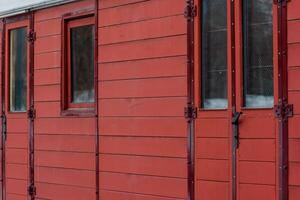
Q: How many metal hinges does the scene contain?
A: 7